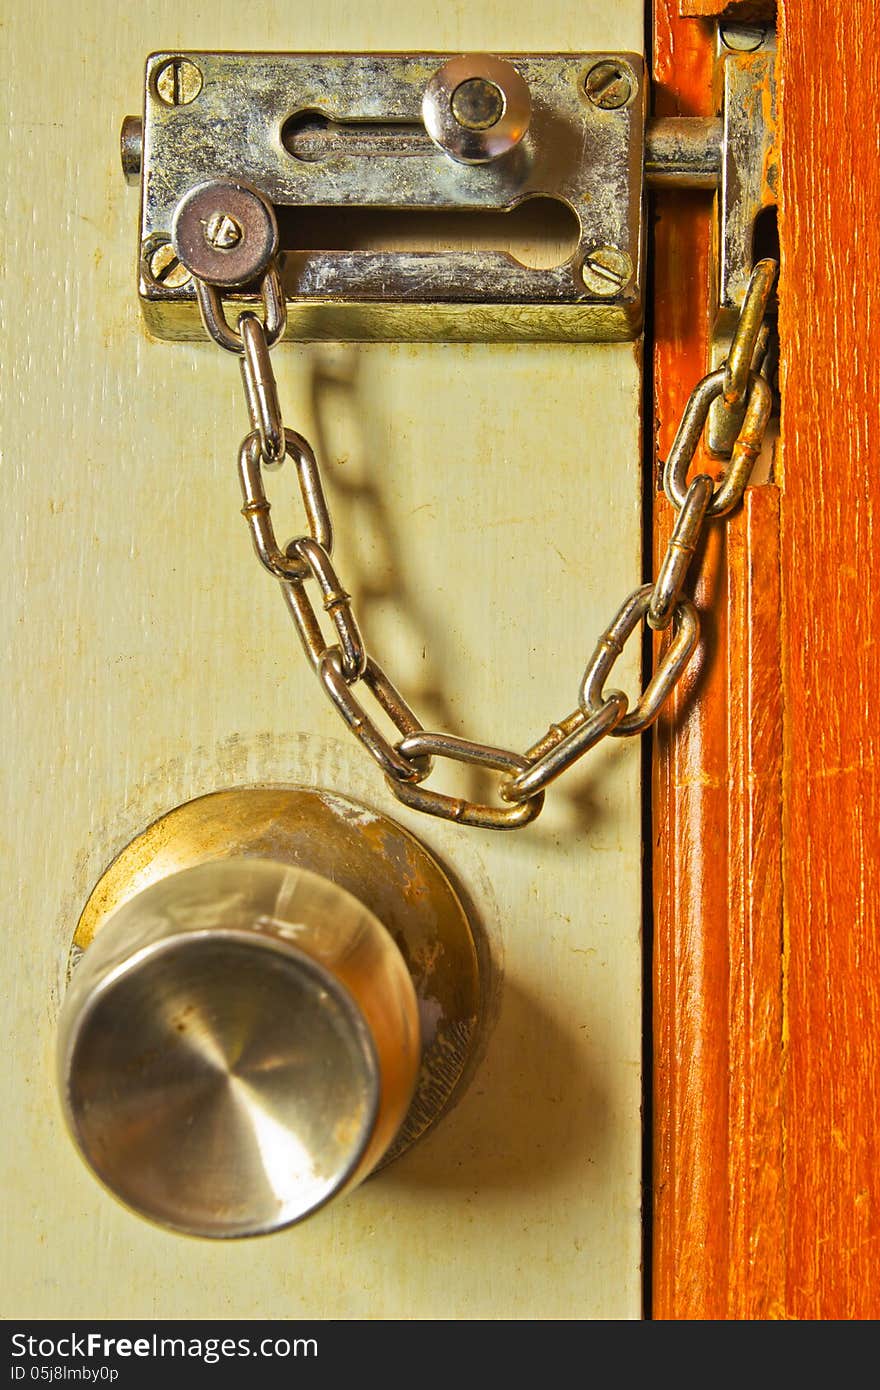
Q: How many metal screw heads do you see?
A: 6